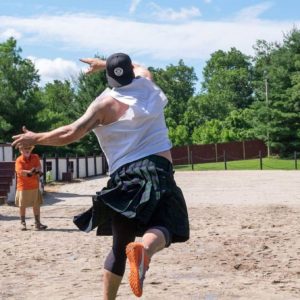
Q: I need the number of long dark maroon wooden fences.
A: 1